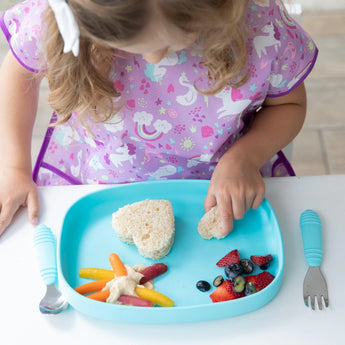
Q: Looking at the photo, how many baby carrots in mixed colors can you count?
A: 7